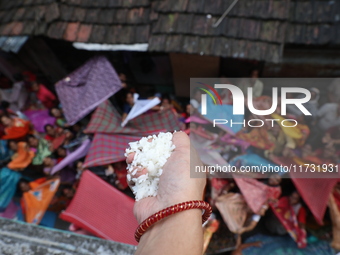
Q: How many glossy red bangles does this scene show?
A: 1